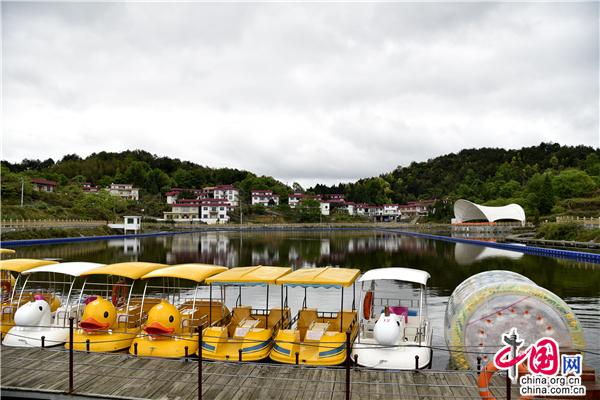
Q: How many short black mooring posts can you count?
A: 9